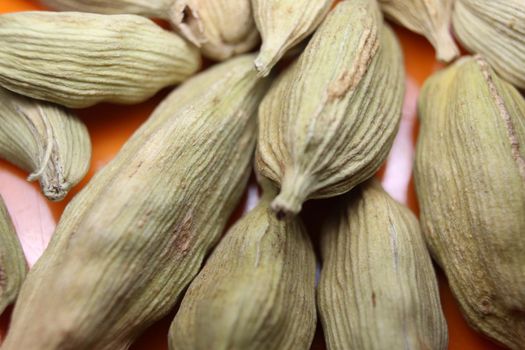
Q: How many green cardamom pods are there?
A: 13